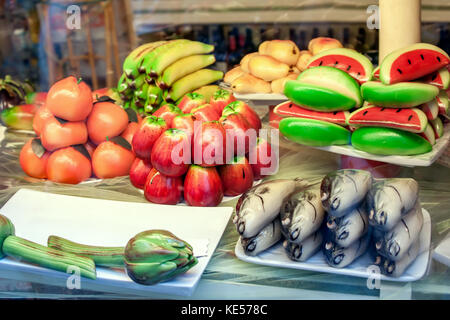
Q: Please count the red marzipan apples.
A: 15